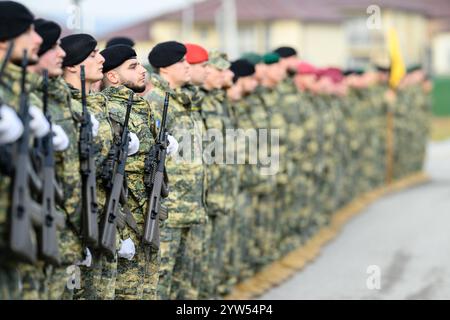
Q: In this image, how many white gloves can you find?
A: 8